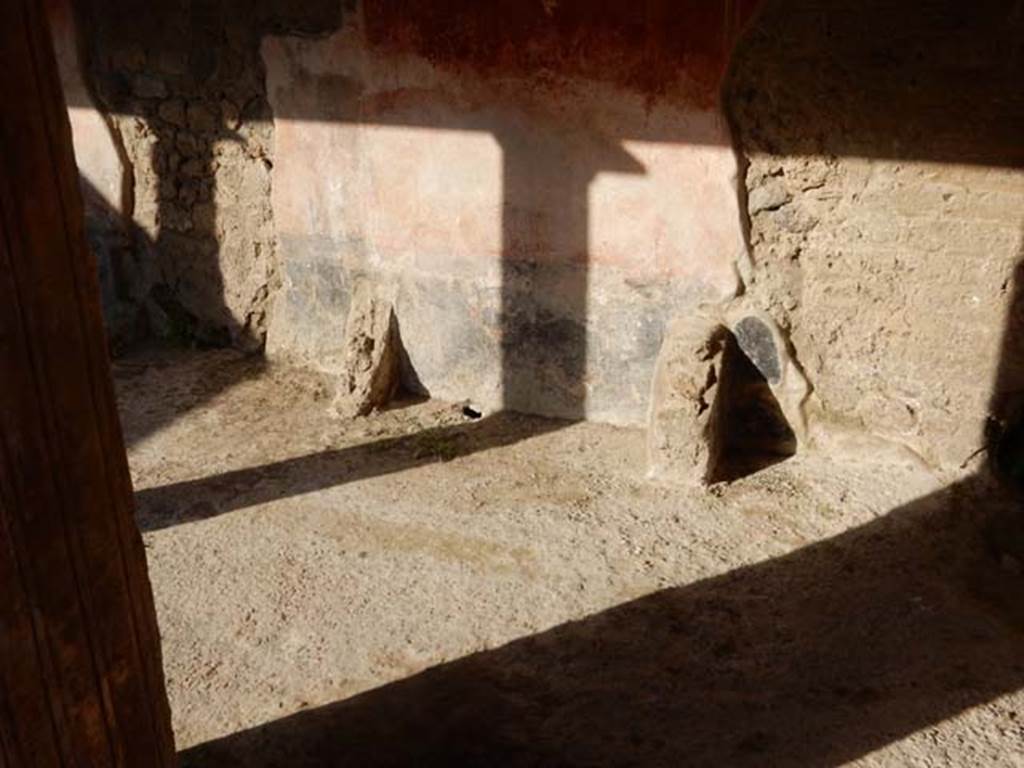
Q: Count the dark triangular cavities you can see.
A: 2